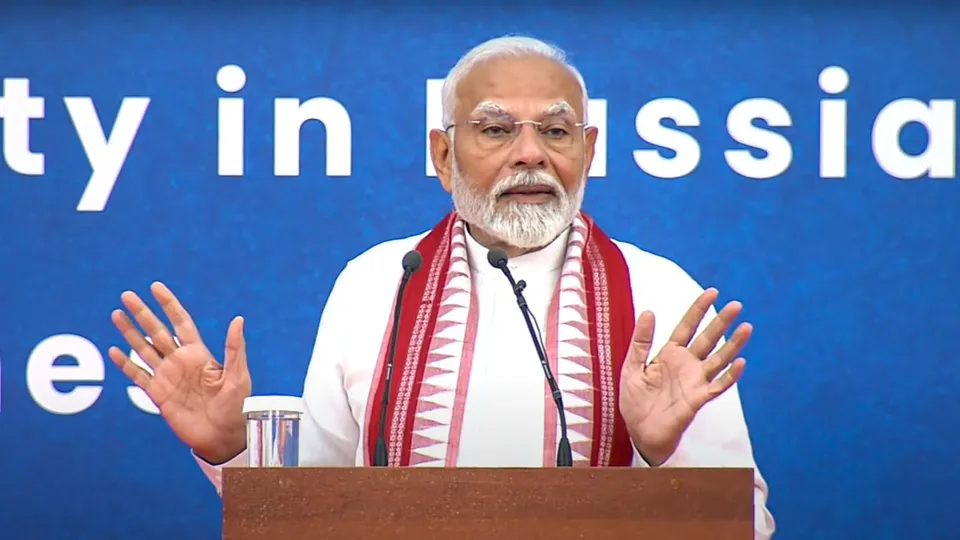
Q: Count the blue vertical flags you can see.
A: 0